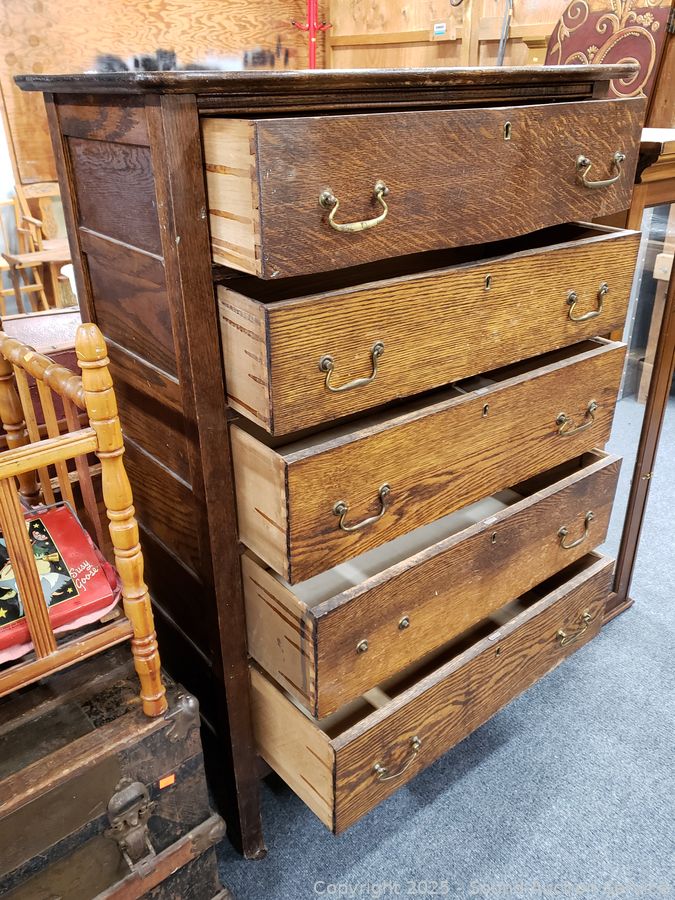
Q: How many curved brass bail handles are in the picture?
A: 9